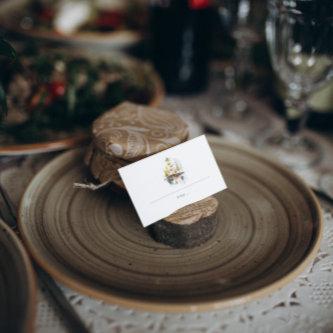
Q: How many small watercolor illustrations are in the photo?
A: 1